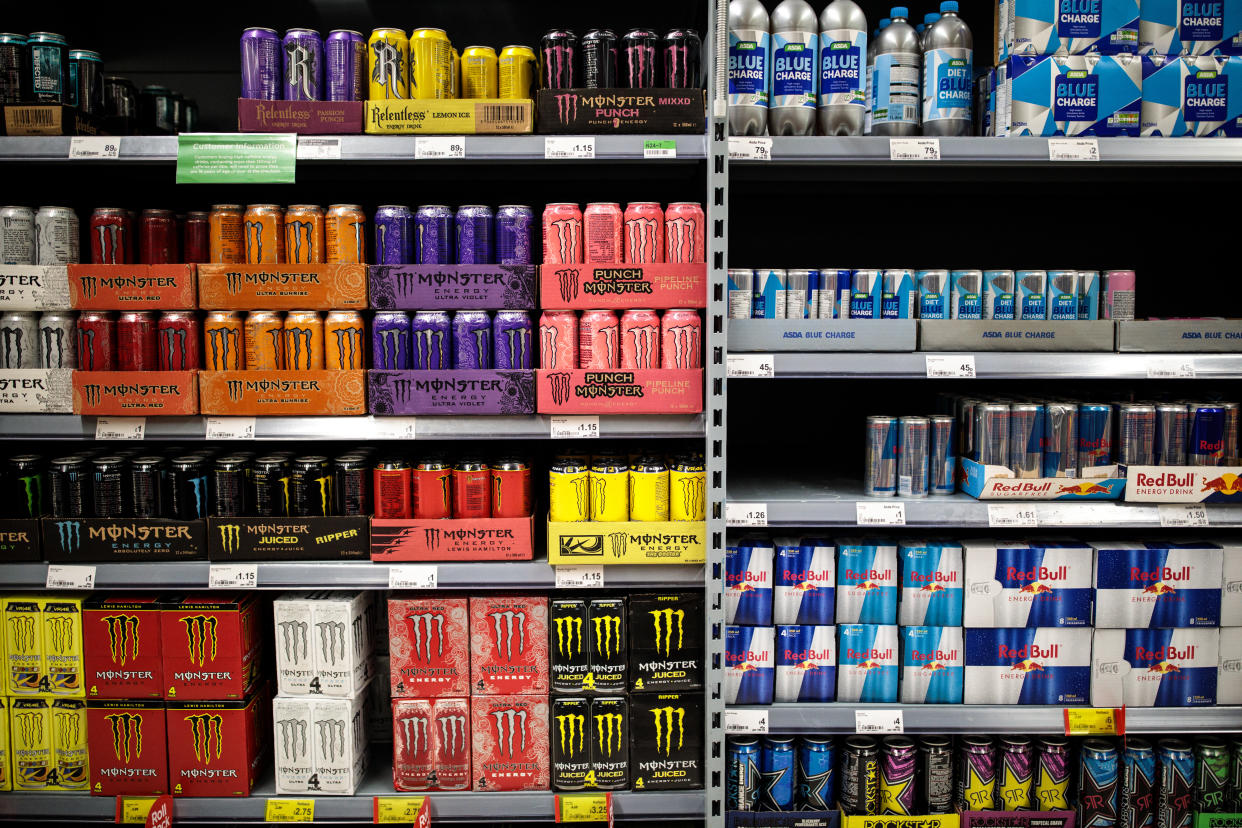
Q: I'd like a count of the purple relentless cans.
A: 3